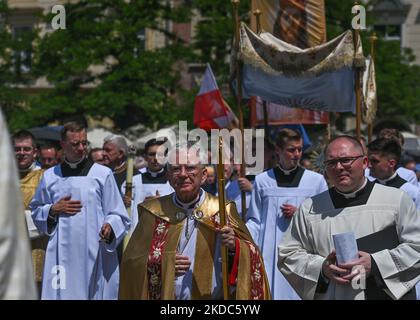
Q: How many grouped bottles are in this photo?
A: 0